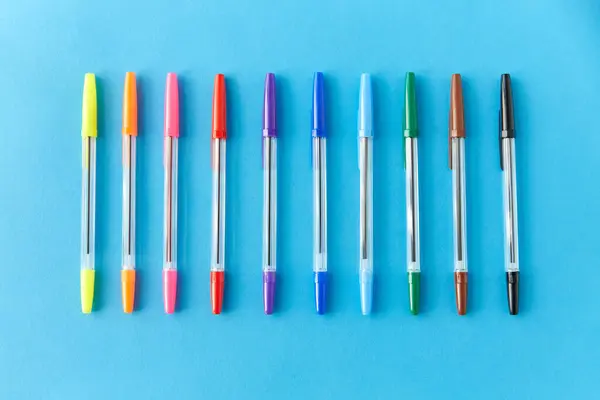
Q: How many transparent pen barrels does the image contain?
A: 10